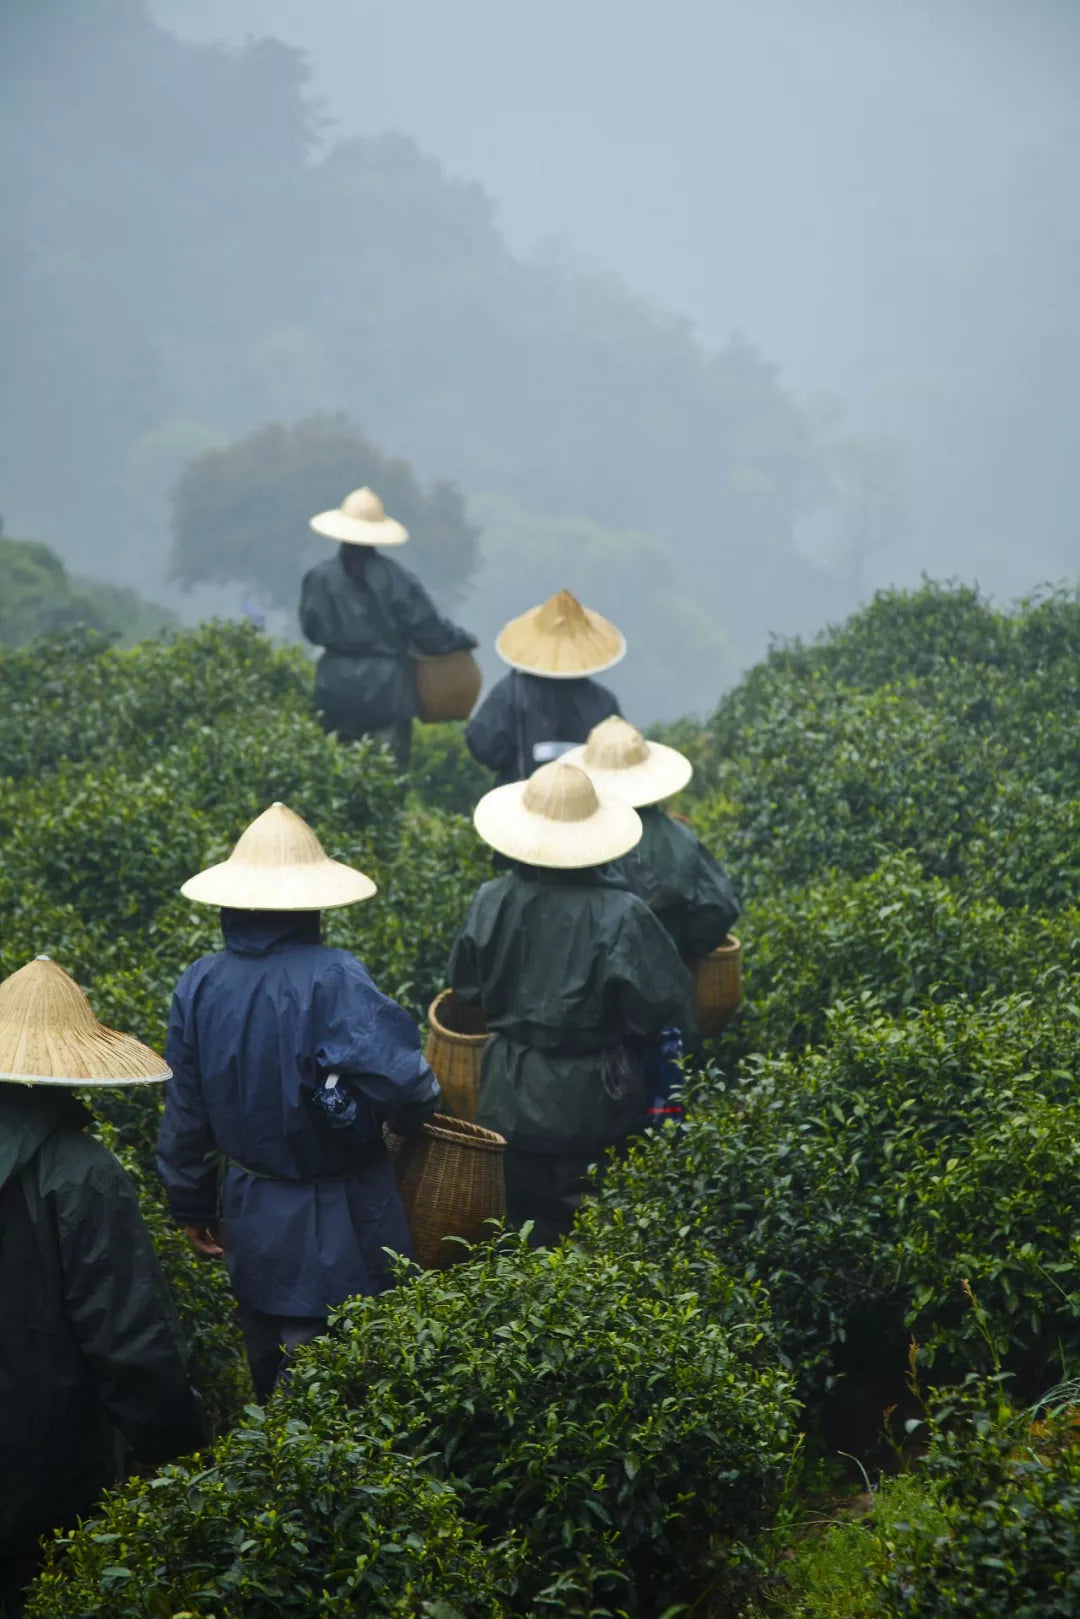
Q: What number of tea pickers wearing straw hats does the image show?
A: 6